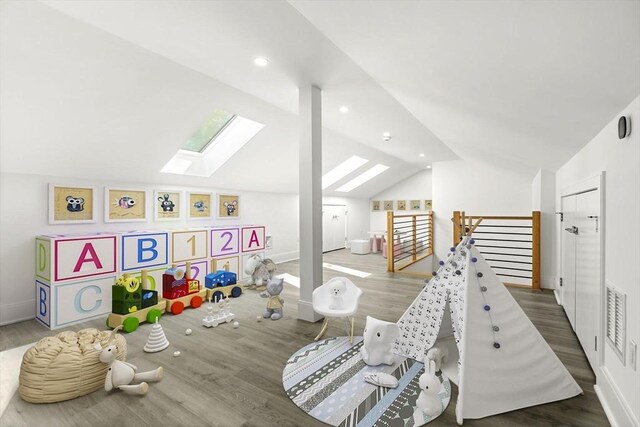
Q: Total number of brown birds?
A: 0